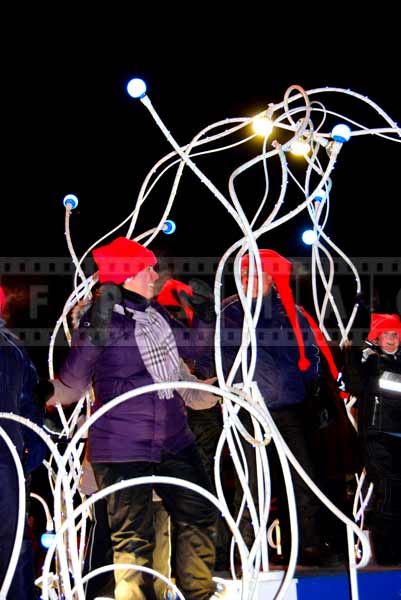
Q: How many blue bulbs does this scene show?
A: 7